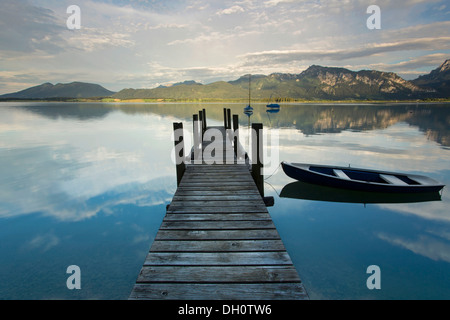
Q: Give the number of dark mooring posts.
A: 8